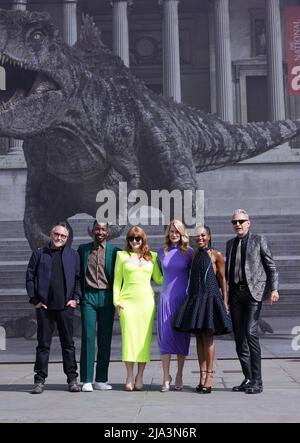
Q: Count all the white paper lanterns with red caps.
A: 0